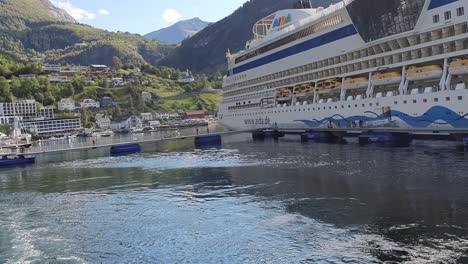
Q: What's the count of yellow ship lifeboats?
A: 7